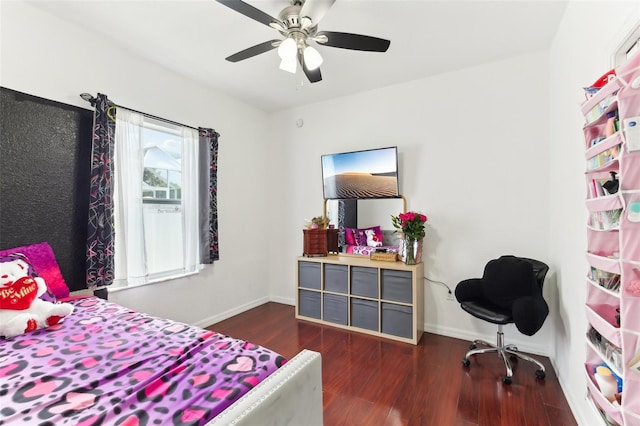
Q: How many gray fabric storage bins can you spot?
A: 8